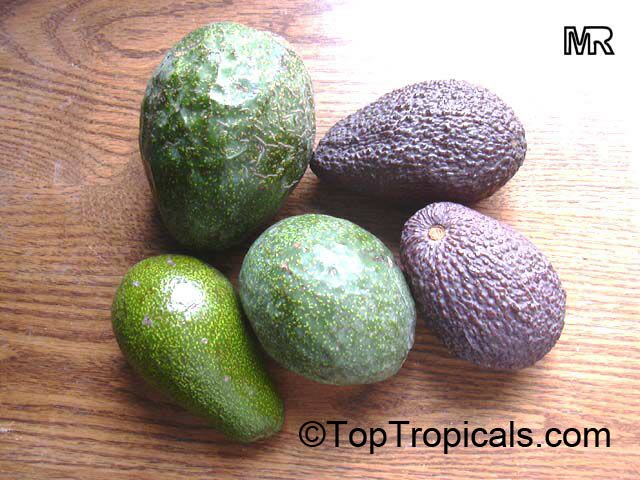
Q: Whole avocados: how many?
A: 5